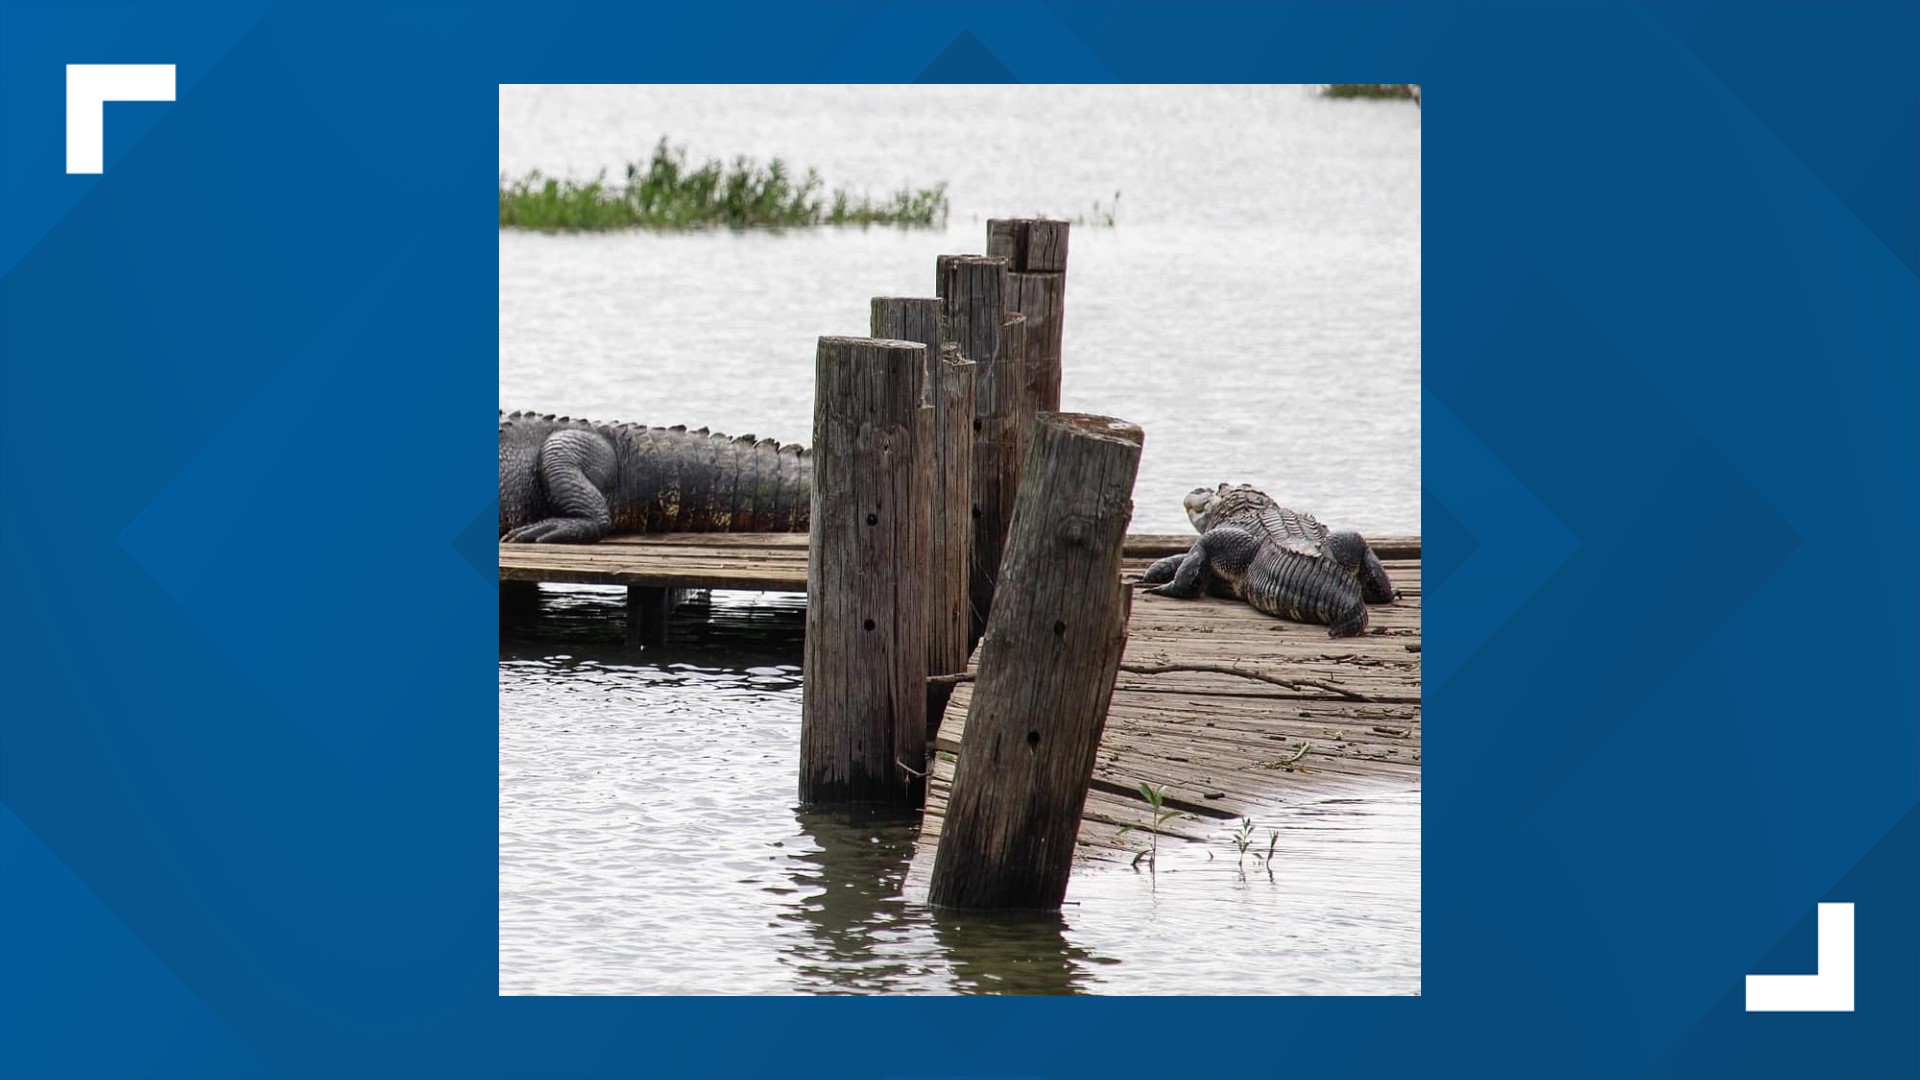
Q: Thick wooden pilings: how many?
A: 5